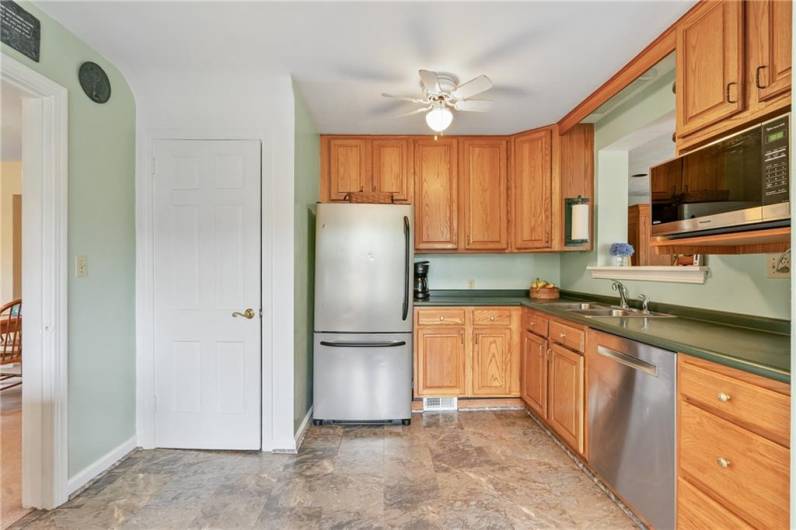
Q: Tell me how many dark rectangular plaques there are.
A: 1